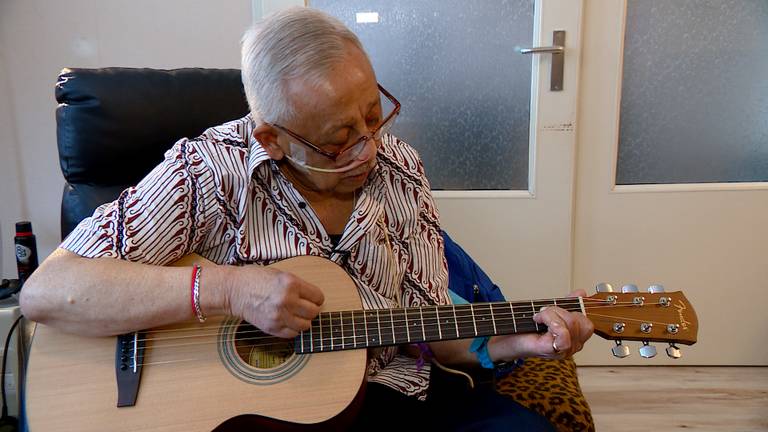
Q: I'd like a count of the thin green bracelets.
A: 0